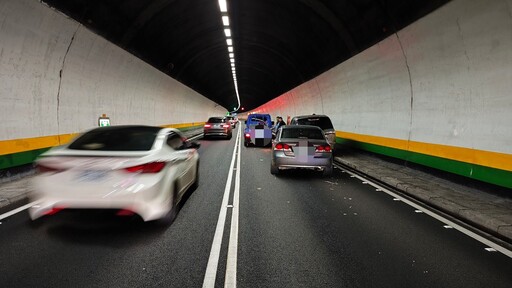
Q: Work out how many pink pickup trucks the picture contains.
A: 0